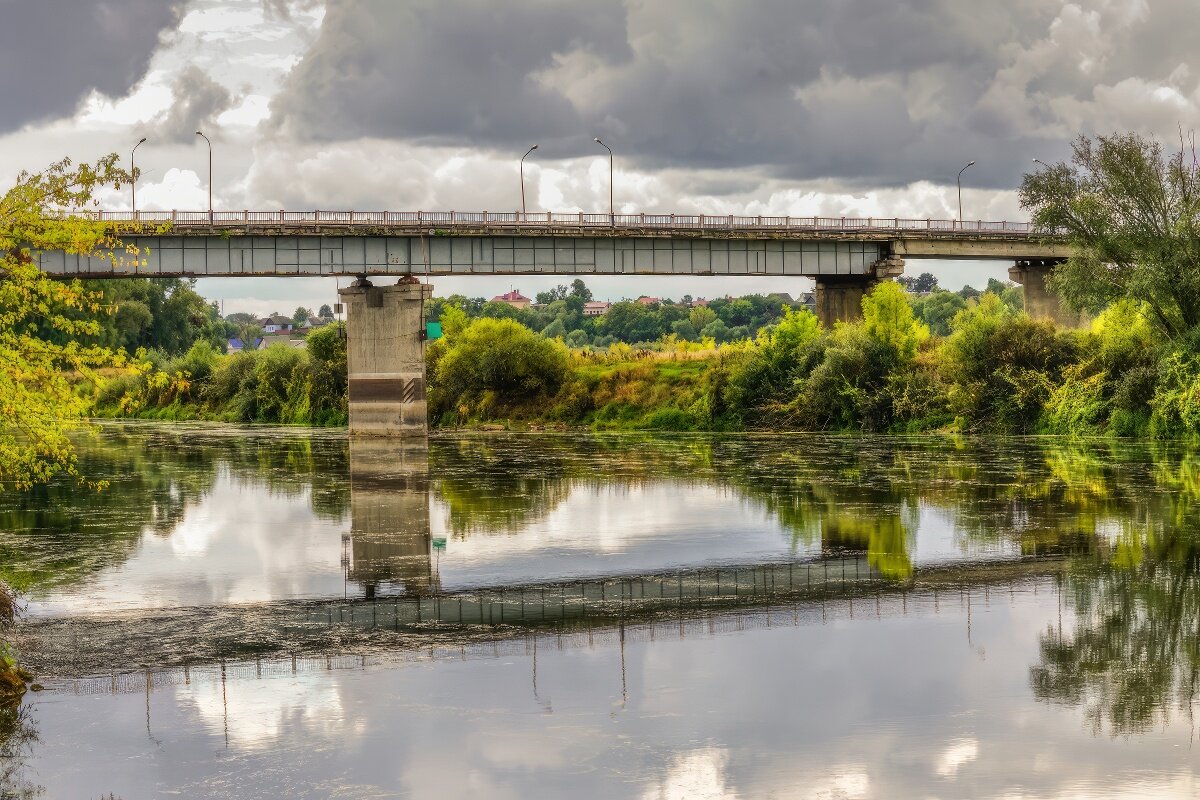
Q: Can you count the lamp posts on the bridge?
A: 6